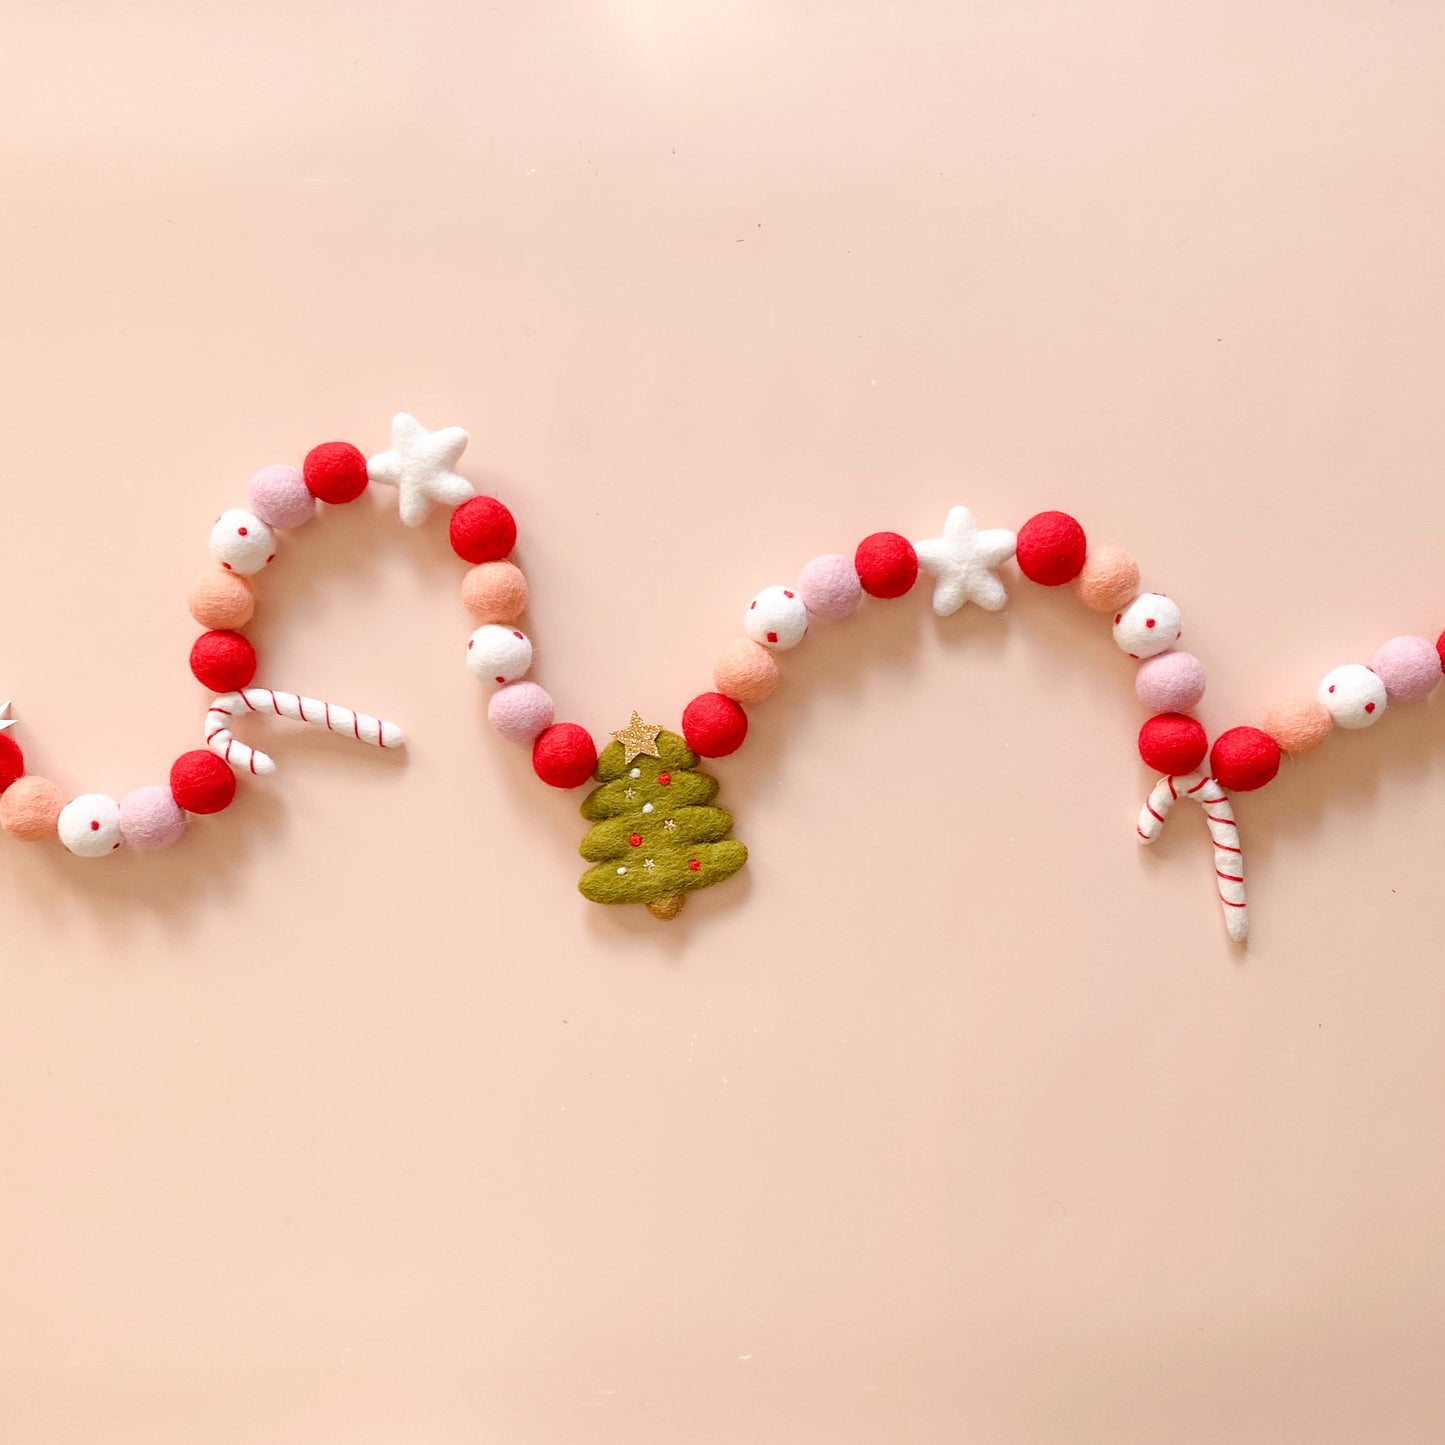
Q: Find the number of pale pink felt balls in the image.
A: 6